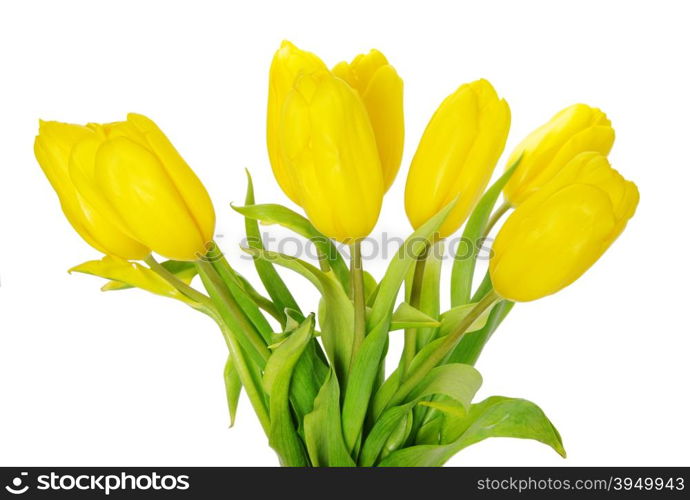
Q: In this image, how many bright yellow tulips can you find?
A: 8